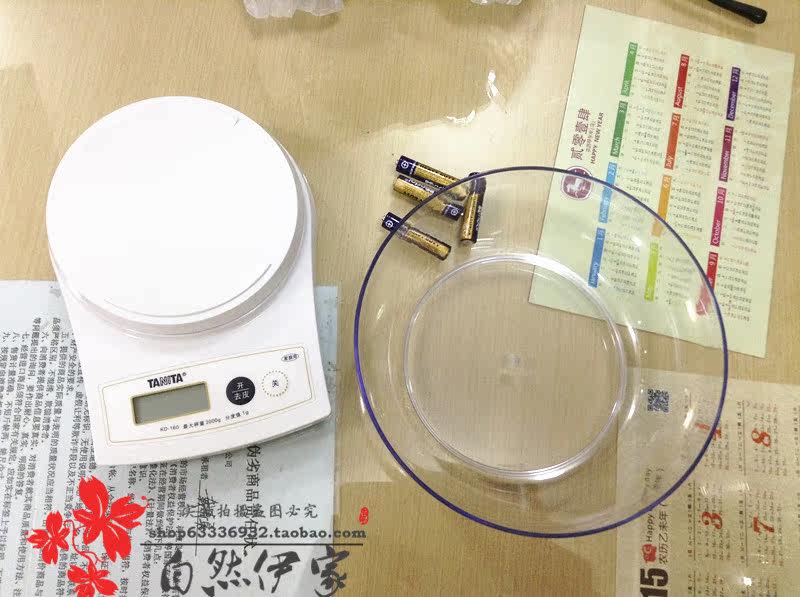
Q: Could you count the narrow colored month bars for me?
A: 12